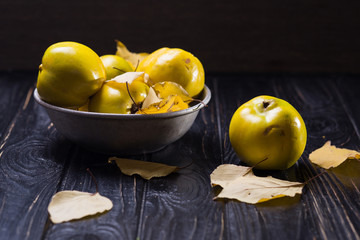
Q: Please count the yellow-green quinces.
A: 5